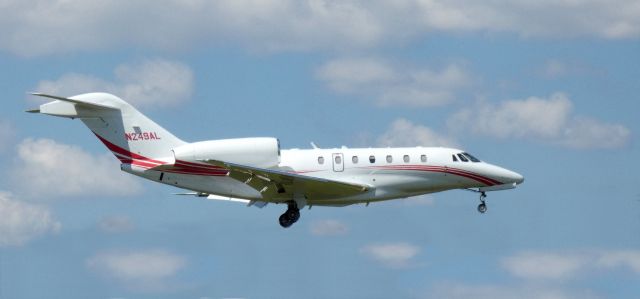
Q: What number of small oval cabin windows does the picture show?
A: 7